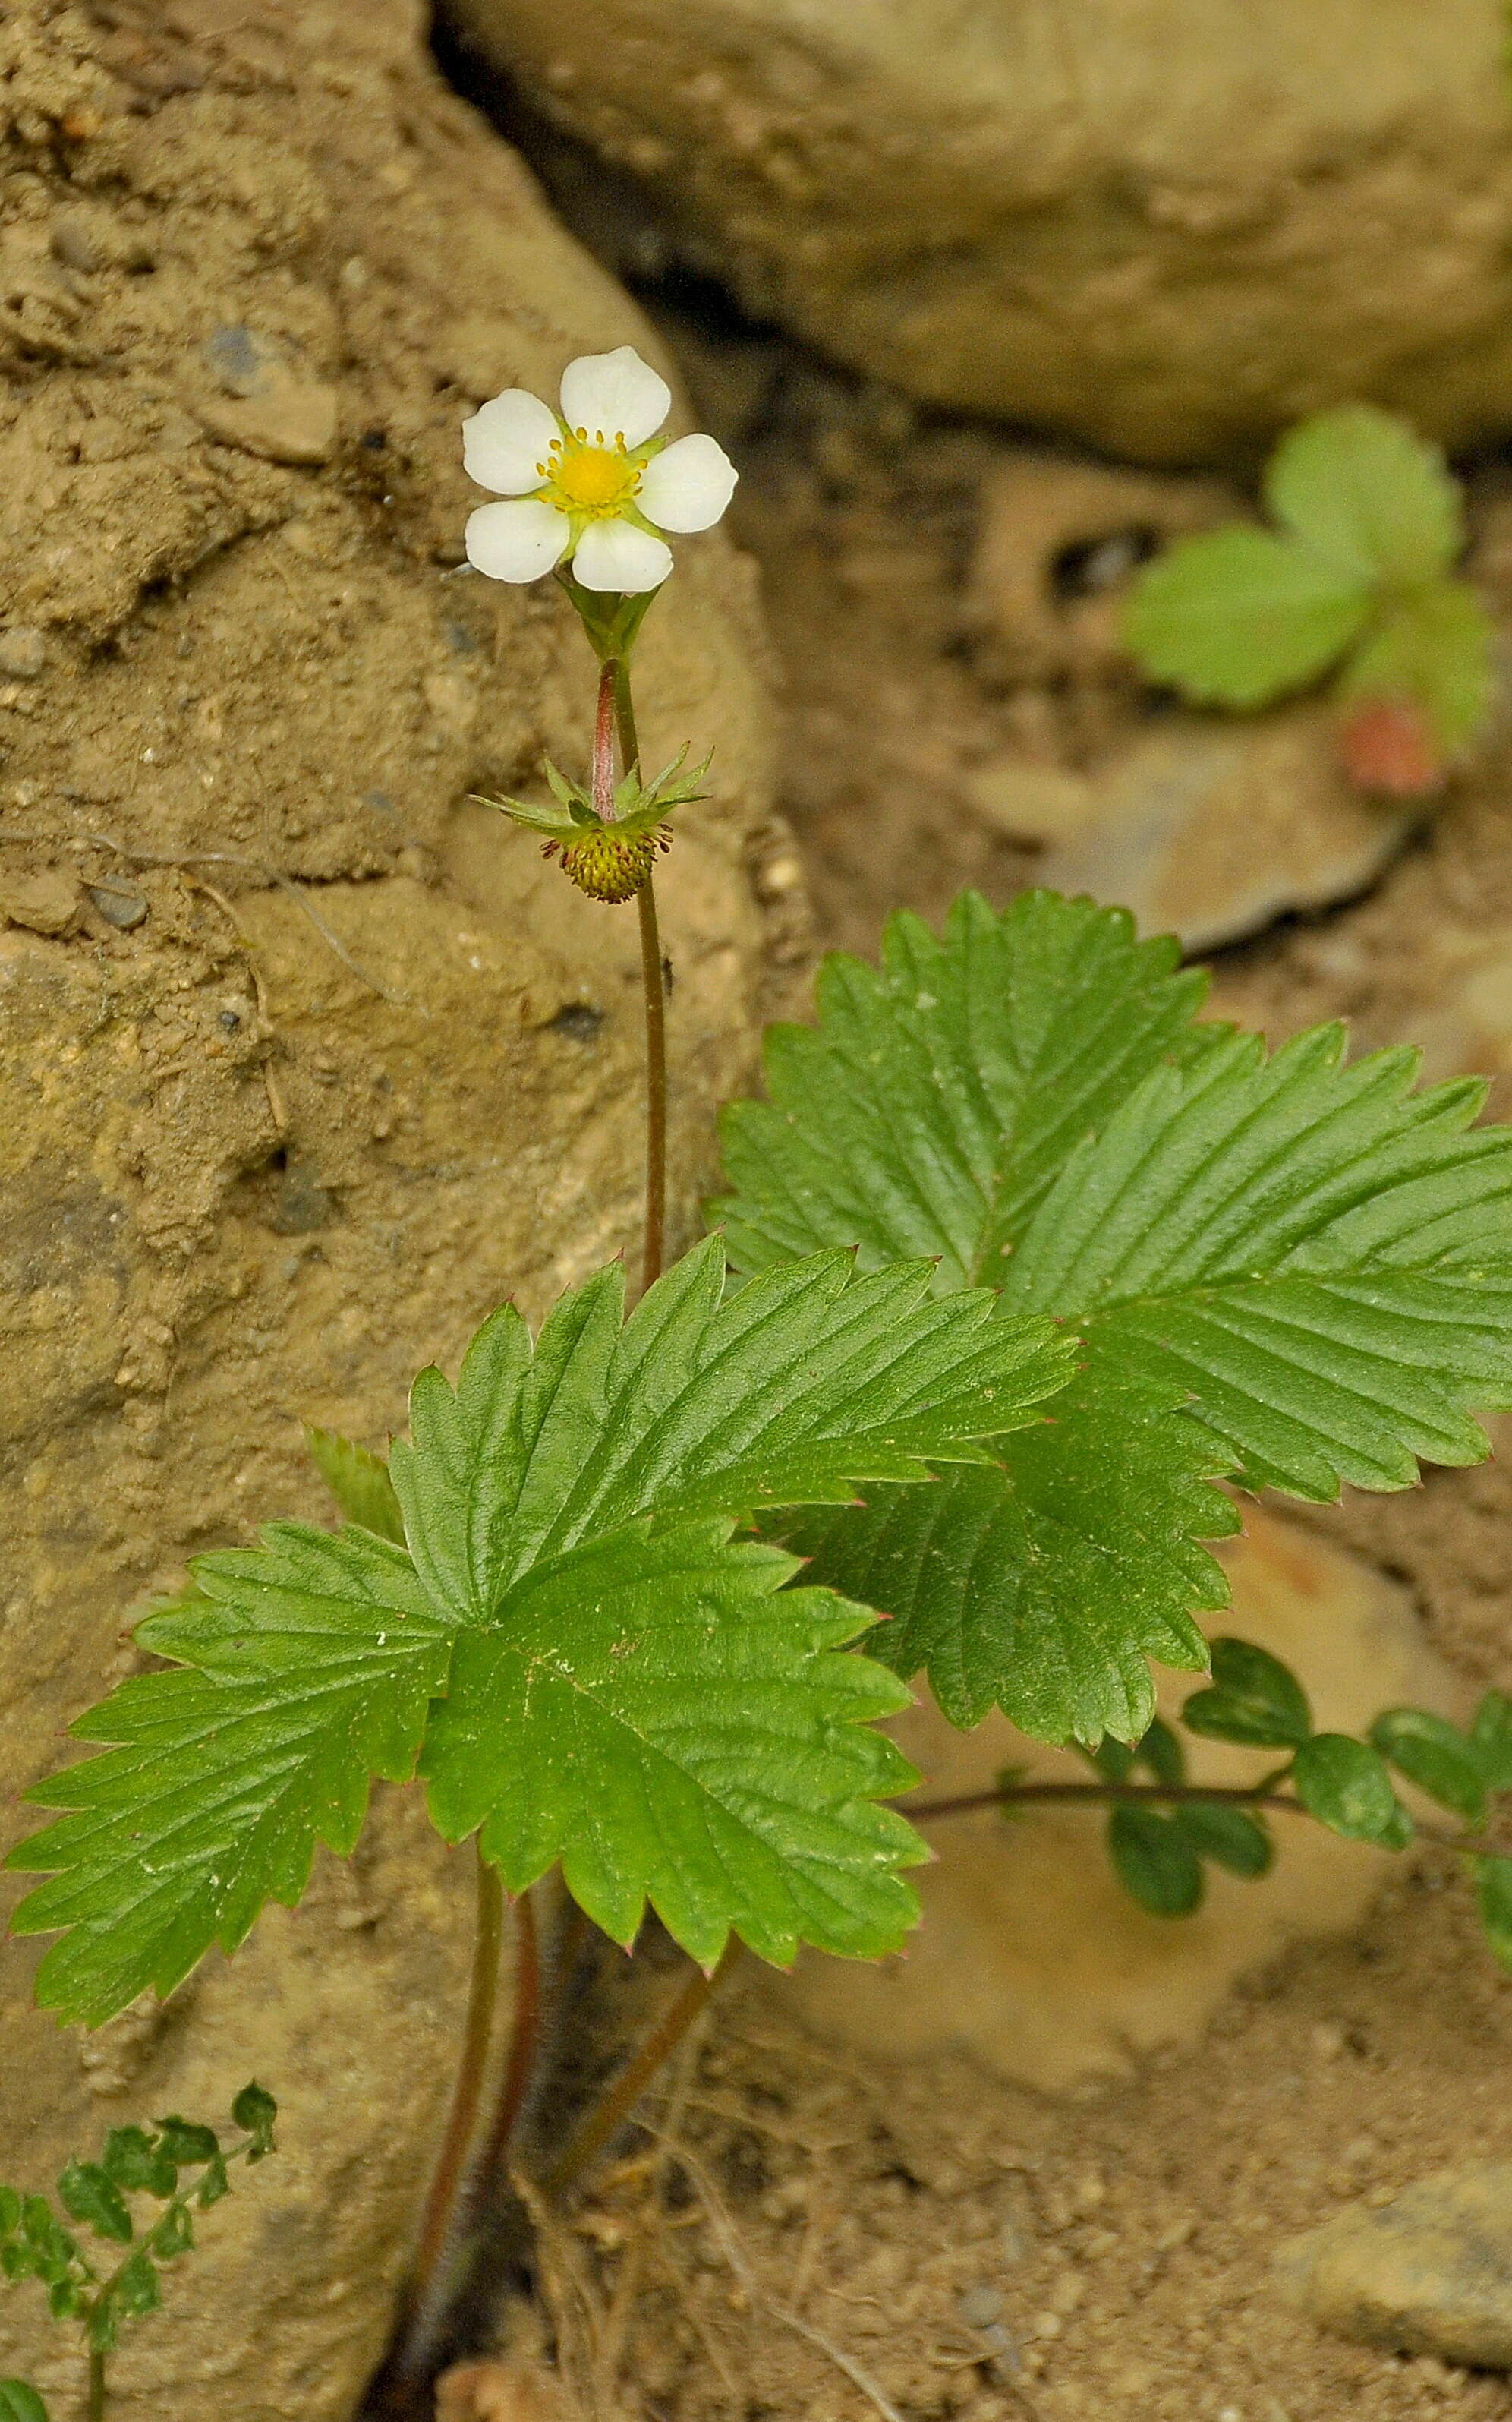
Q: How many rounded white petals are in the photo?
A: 5